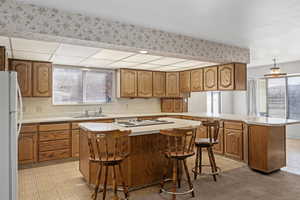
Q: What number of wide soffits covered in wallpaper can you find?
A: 1